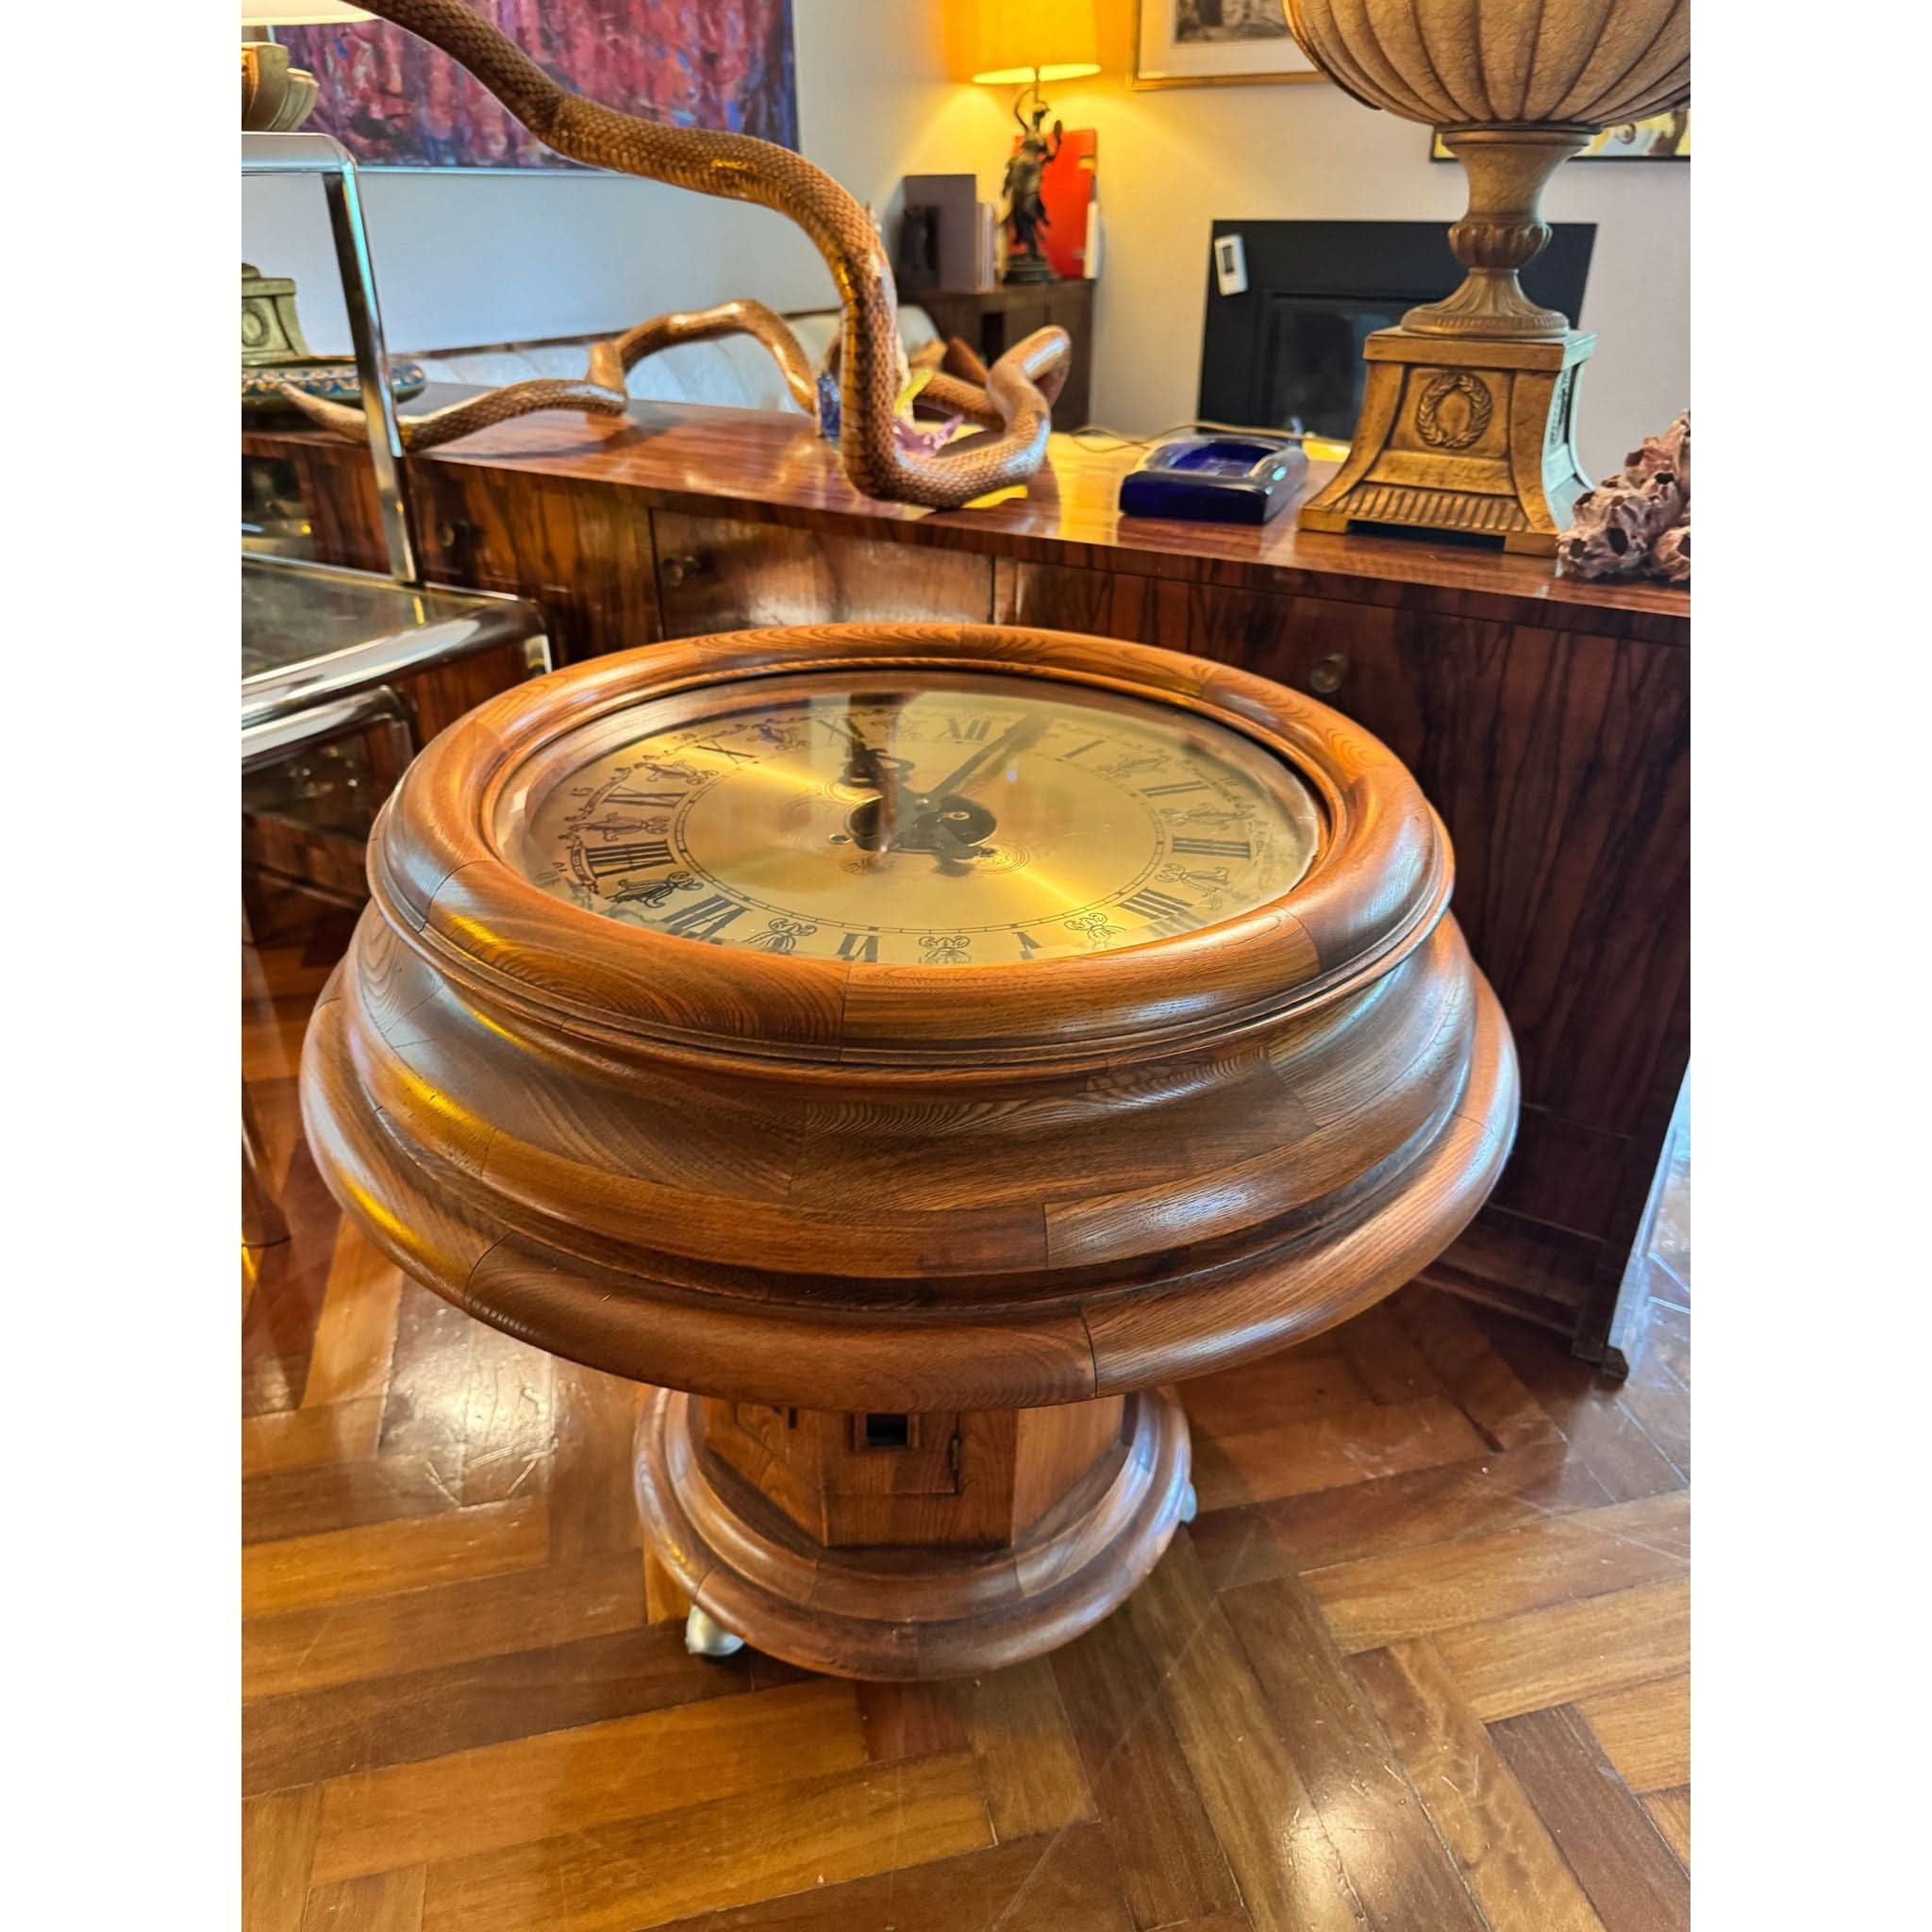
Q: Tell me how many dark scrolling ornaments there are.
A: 11